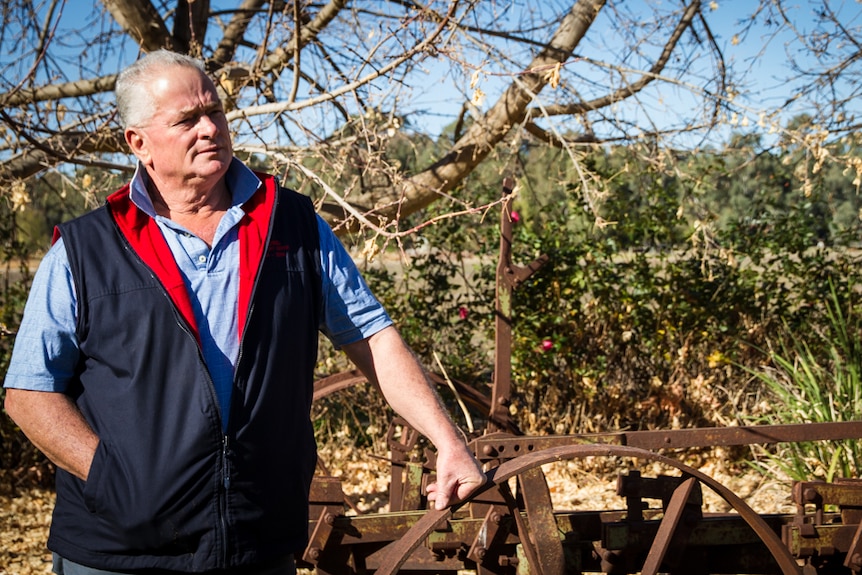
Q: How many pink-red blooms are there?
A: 3